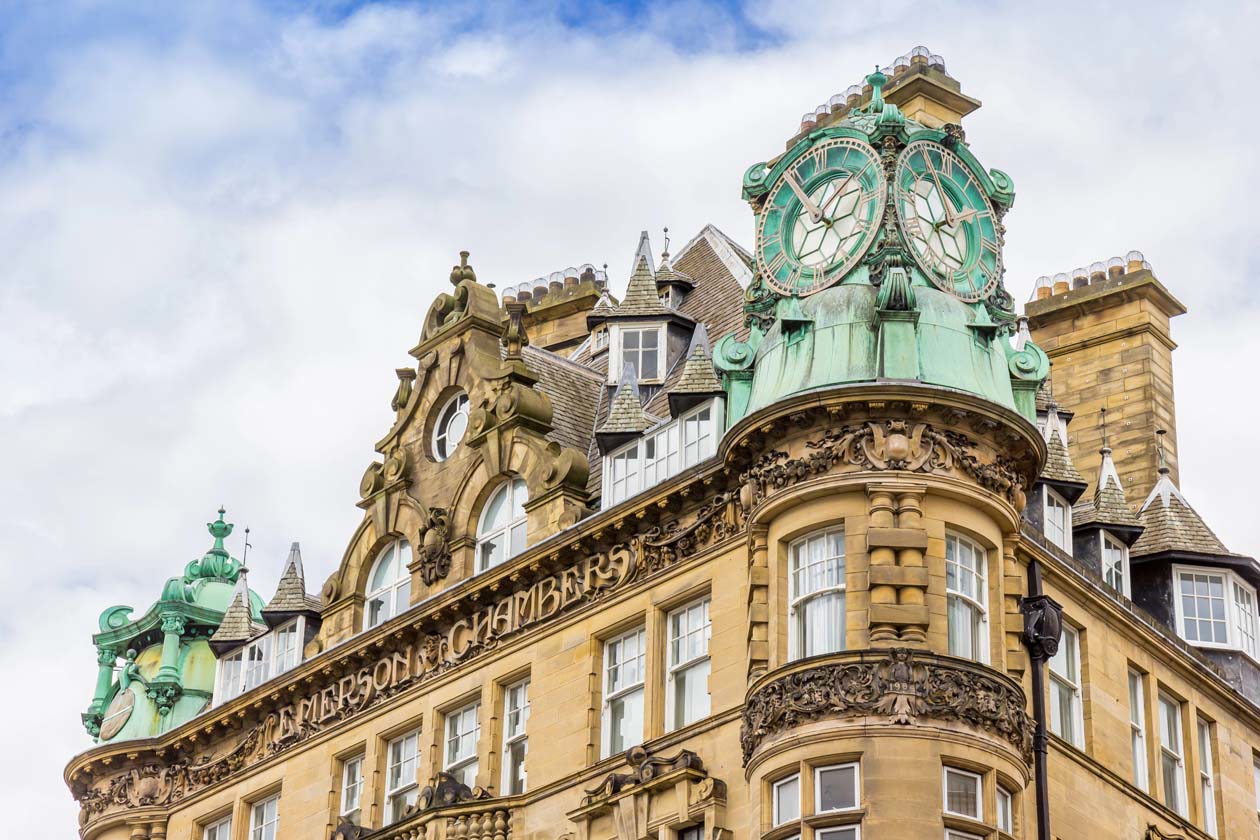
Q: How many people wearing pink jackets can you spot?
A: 0